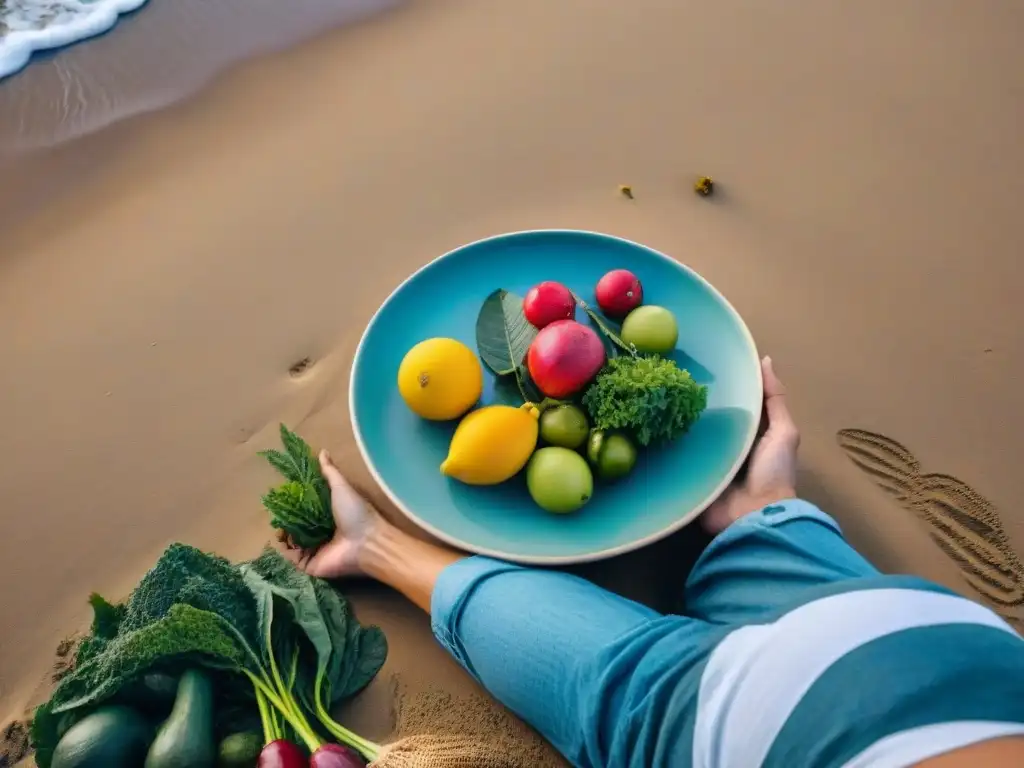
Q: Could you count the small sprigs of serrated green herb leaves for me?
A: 1